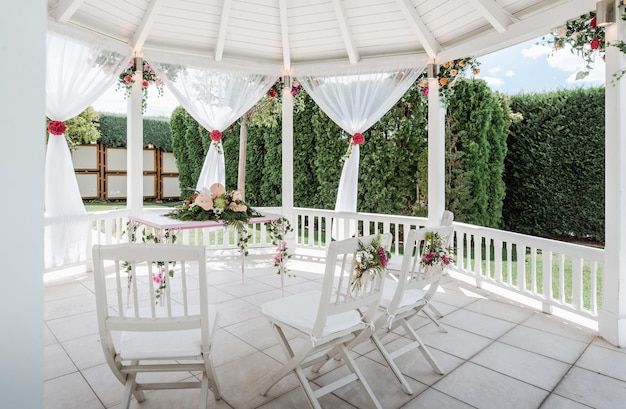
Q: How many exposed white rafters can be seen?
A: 7